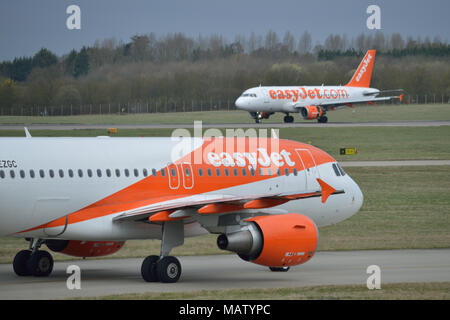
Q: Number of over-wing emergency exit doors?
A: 2